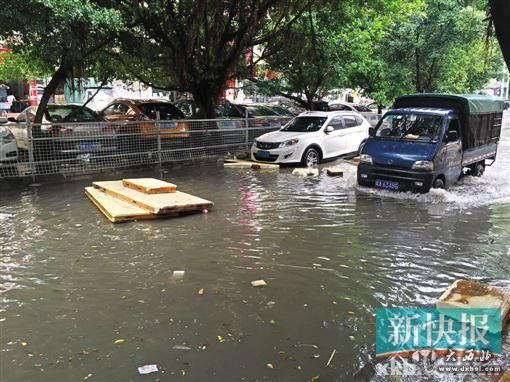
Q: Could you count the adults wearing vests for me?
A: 0